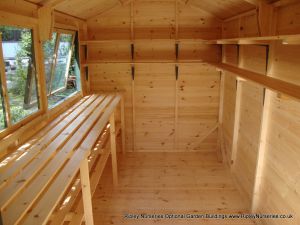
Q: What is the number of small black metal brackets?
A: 12